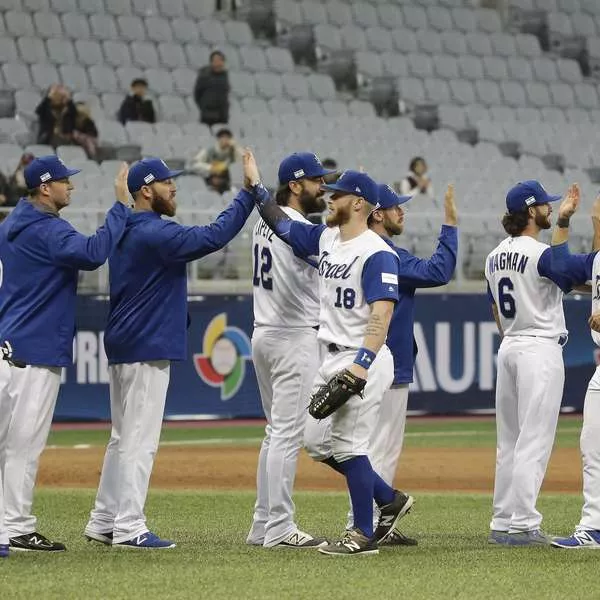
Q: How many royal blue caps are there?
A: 6